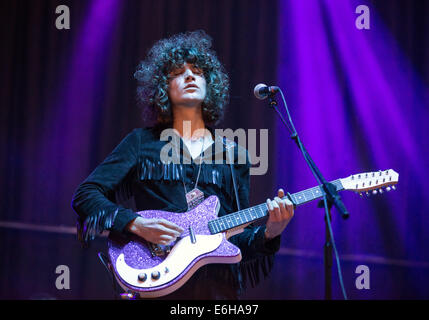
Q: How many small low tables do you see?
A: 0